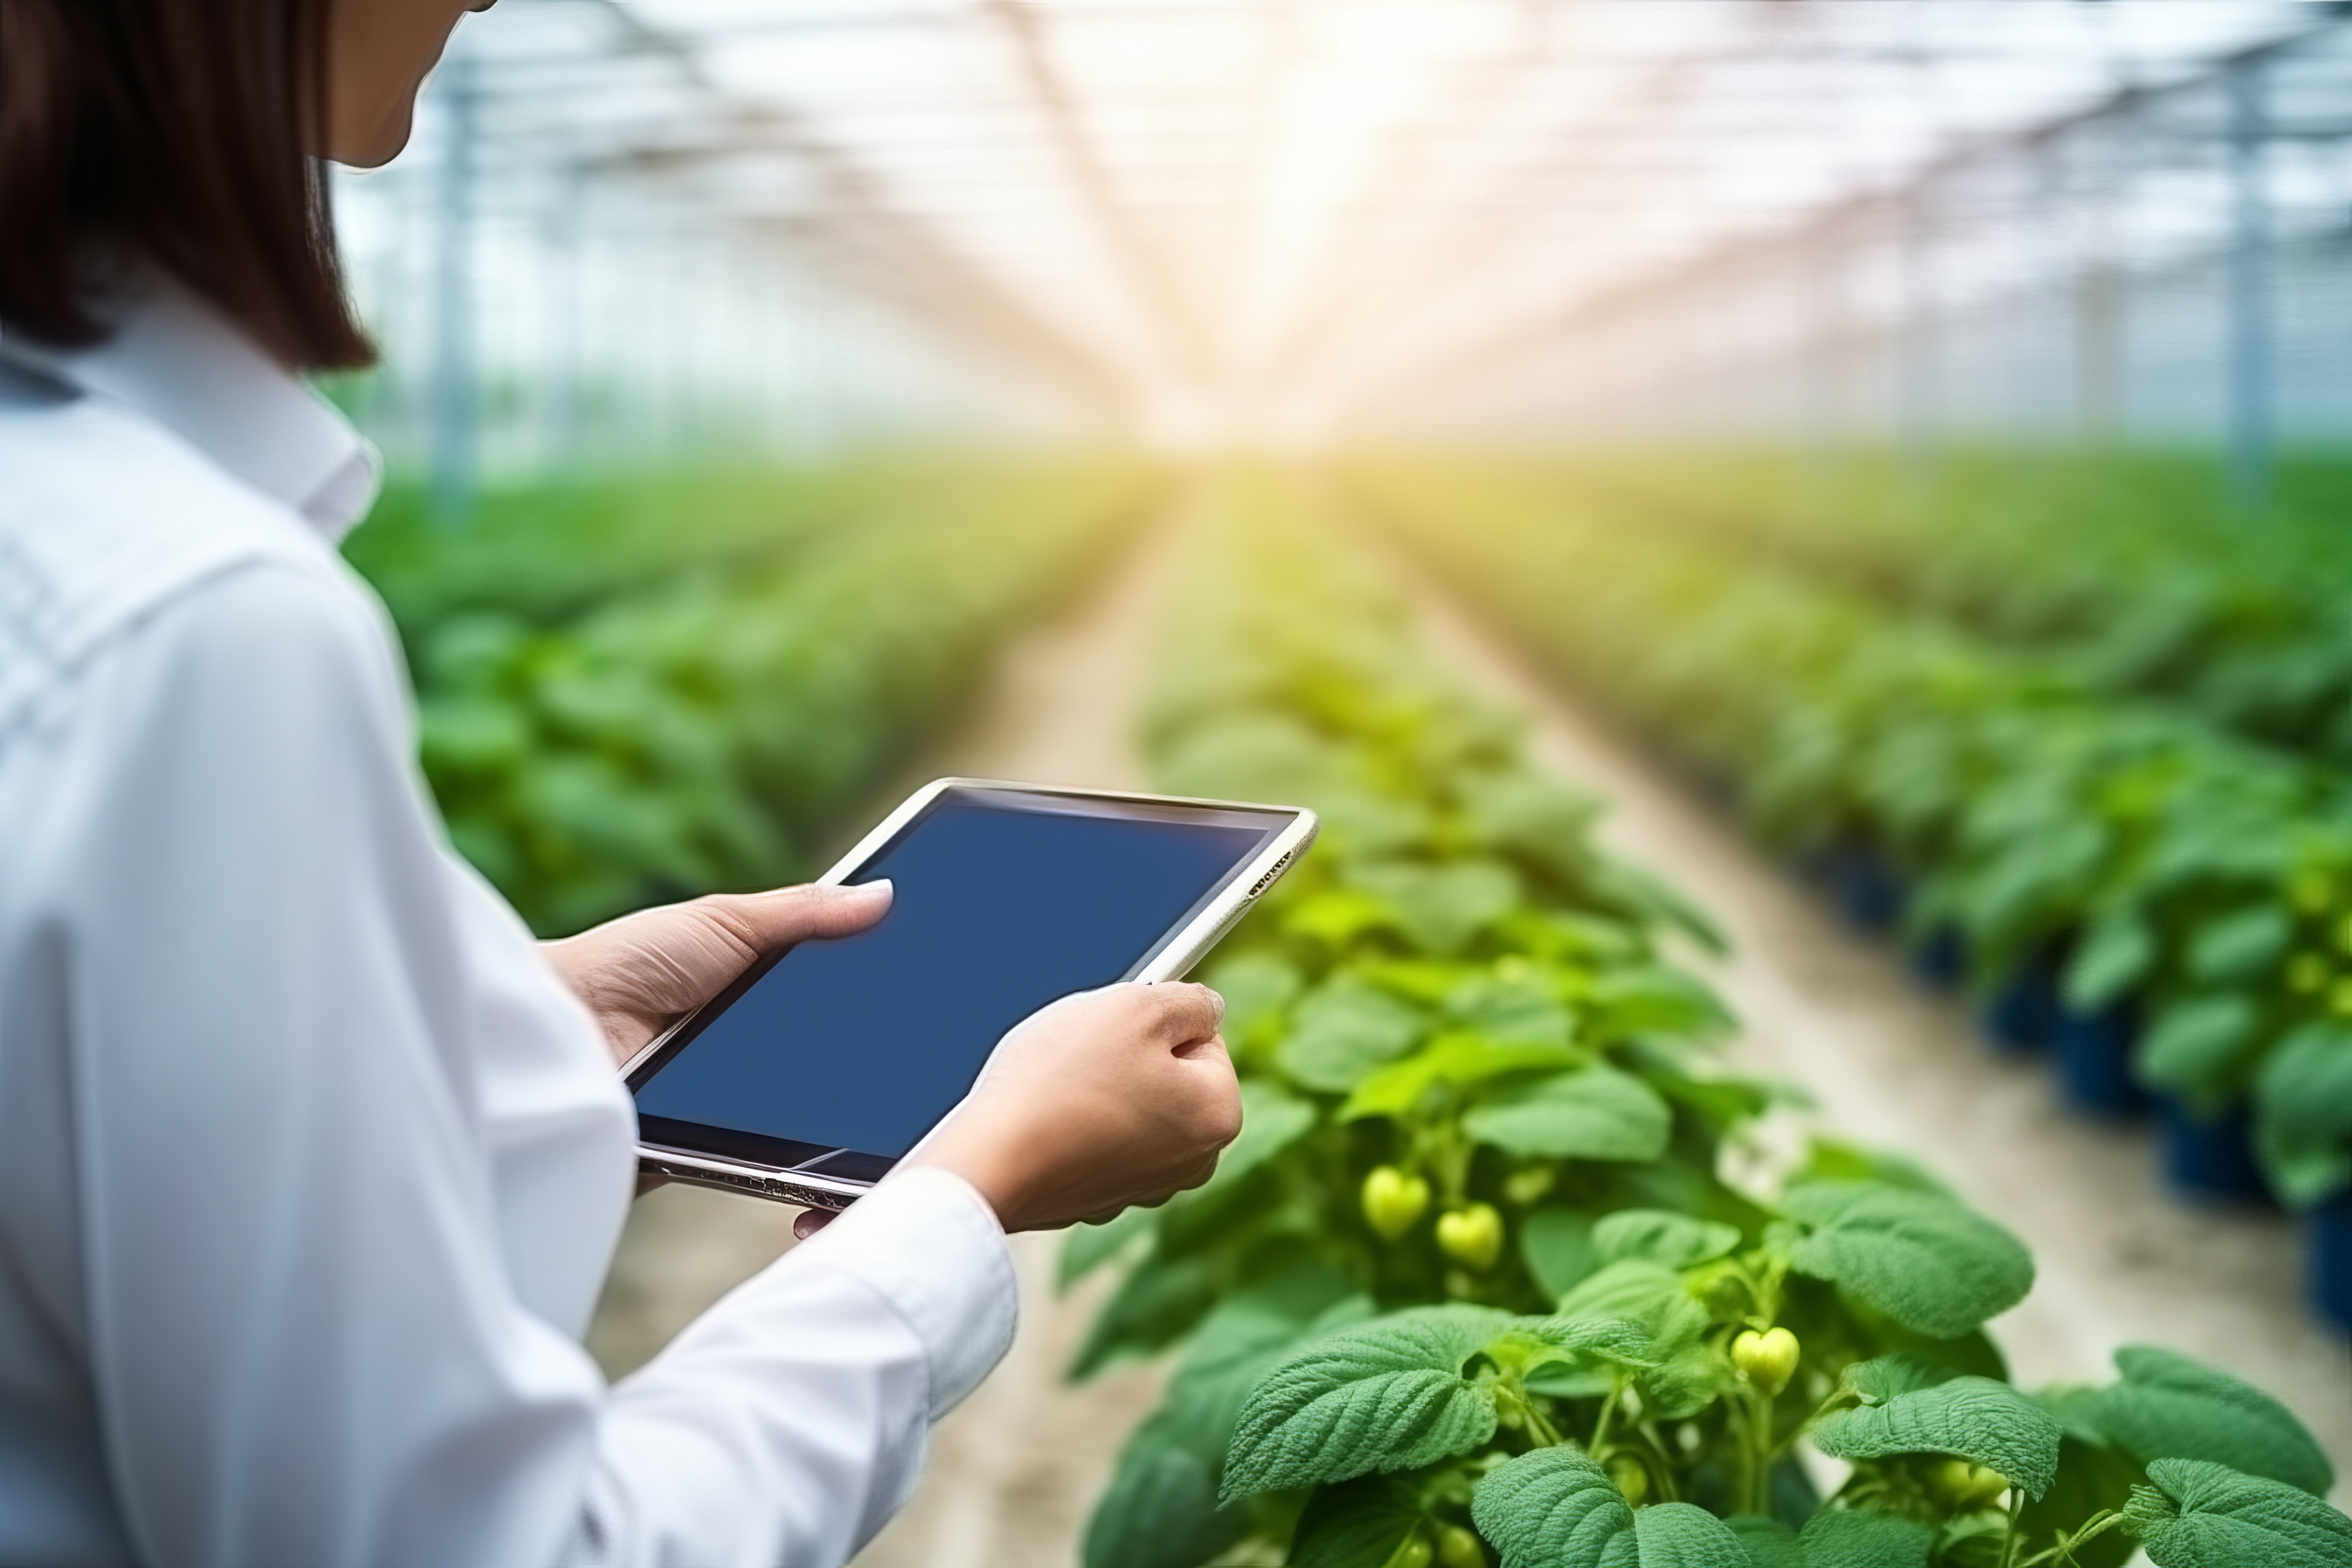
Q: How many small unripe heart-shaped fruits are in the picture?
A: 3